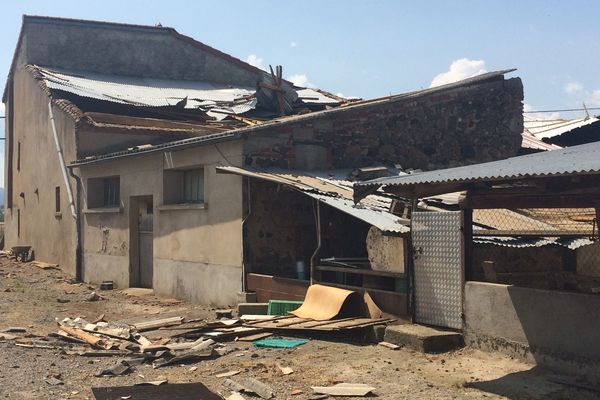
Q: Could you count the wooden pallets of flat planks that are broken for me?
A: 1